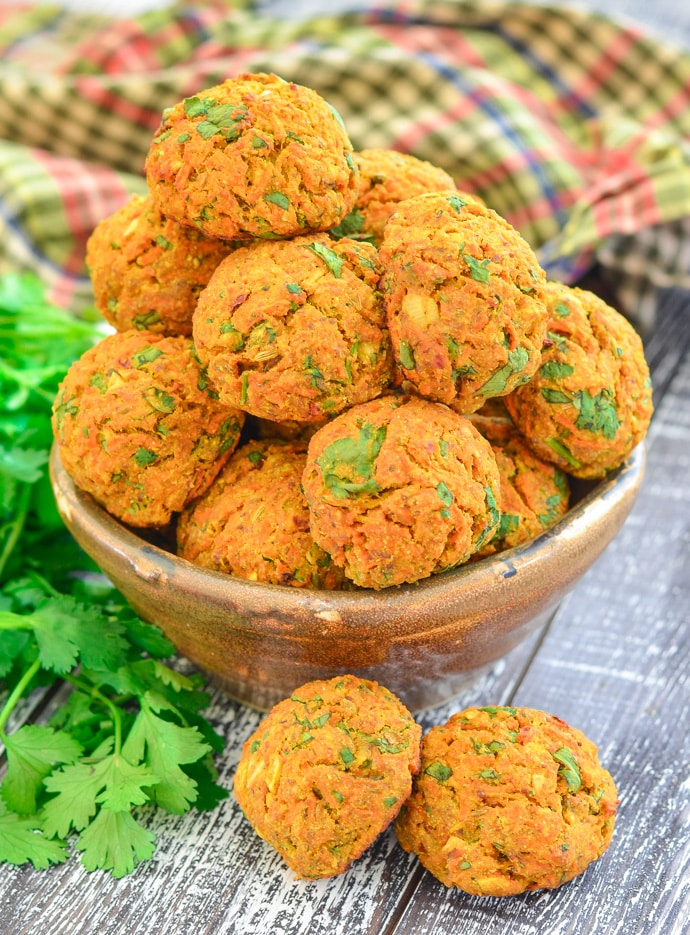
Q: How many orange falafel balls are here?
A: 12